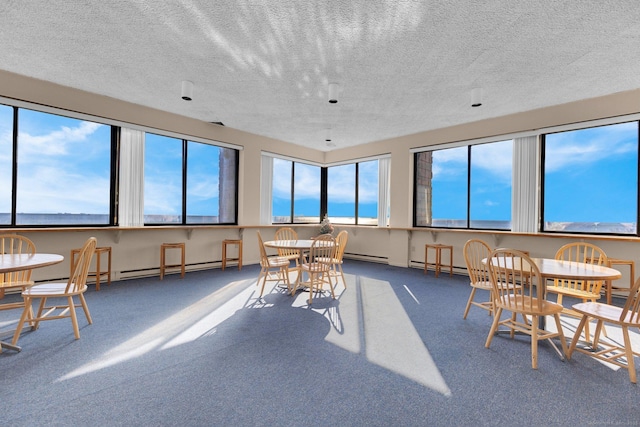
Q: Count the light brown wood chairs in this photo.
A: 10